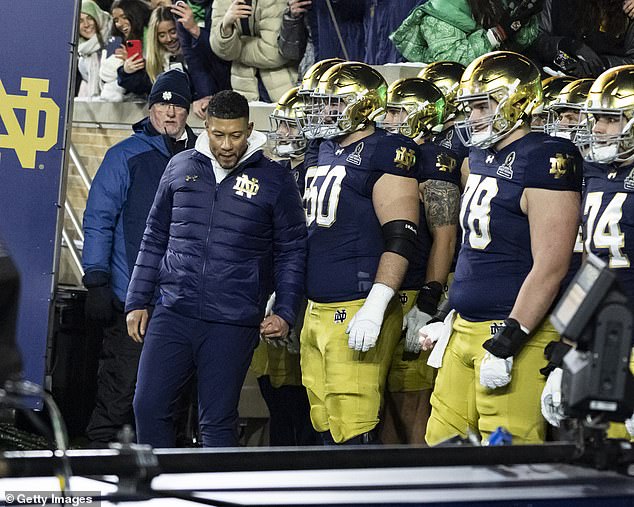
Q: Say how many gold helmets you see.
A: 9